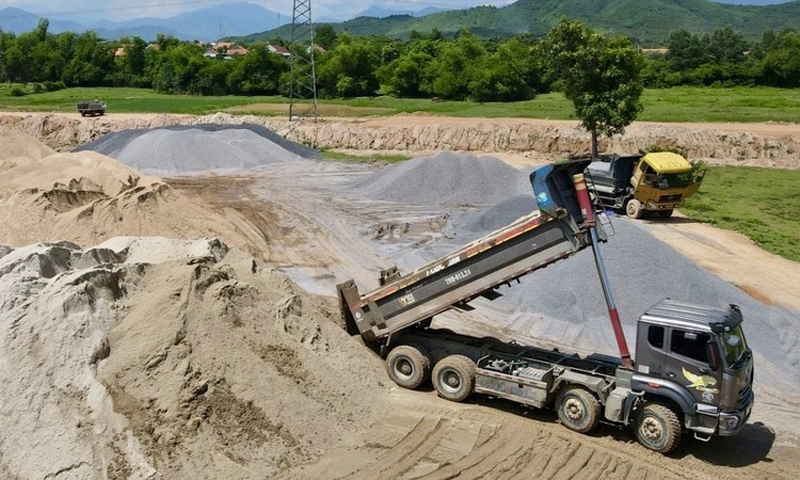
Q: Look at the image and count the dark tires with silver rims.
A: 4